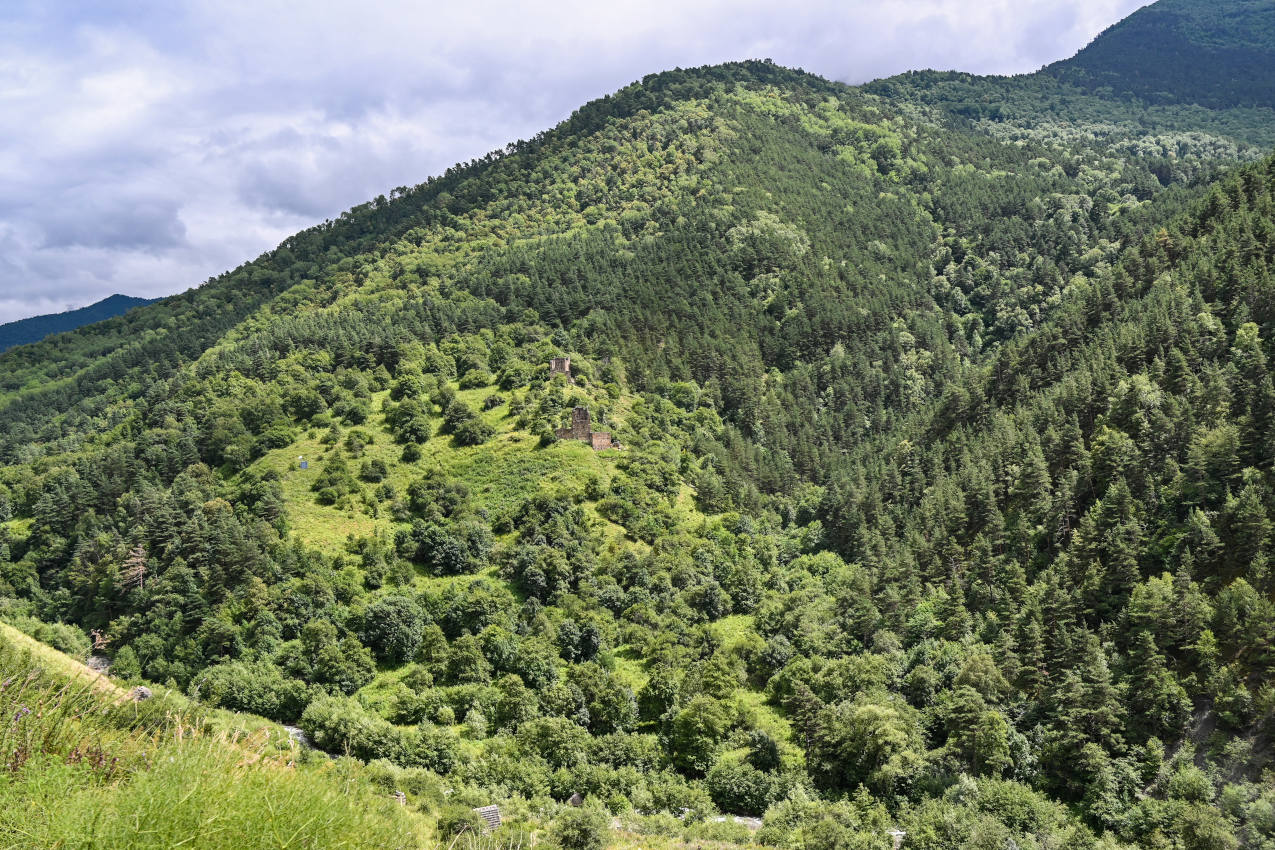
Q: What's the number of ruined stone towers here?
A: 2